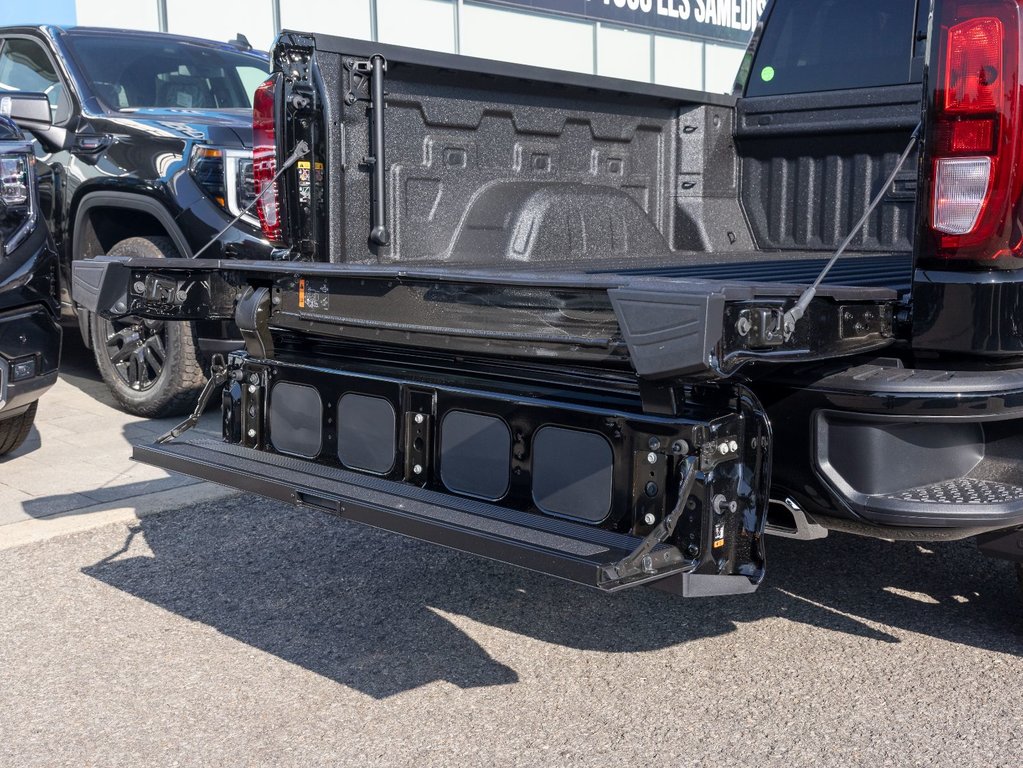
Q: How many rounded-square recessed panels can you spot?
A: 4